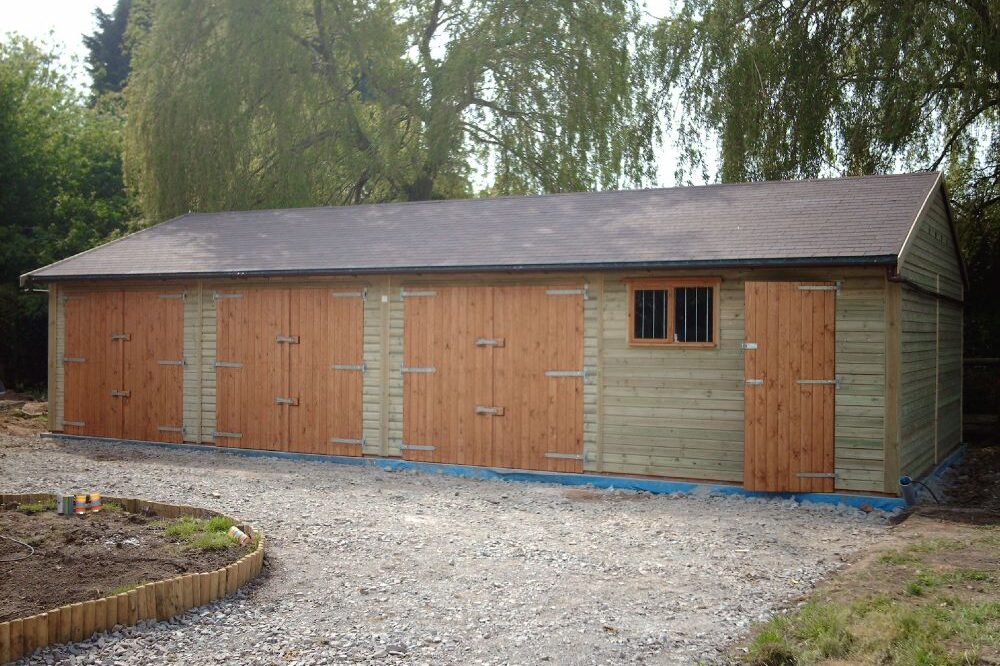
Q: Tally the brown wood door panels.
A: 7